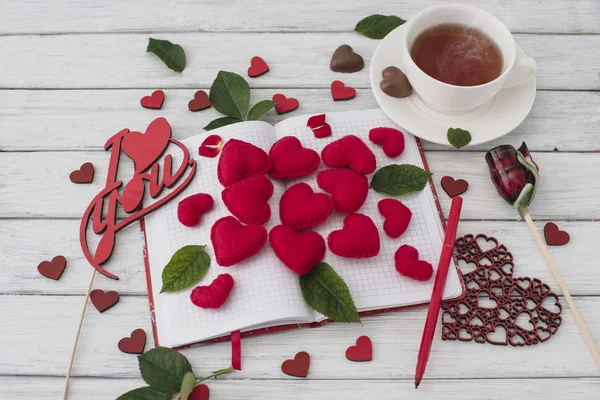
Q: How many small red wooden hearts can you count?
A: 13